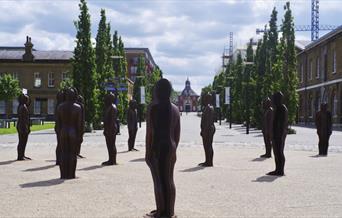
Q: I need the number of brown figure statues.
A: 11